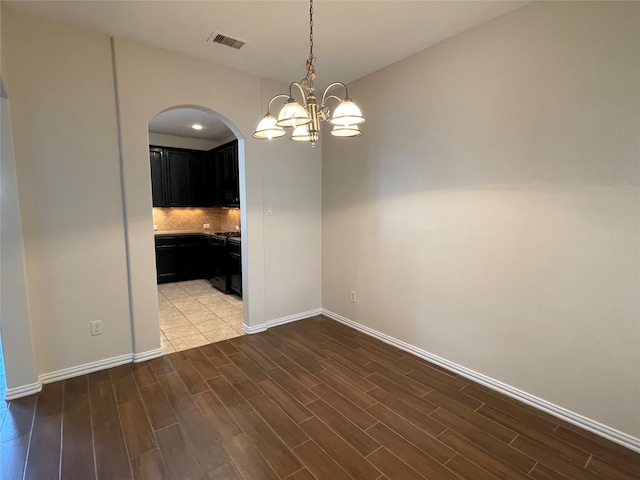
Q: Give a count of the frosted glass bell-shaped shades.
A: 5